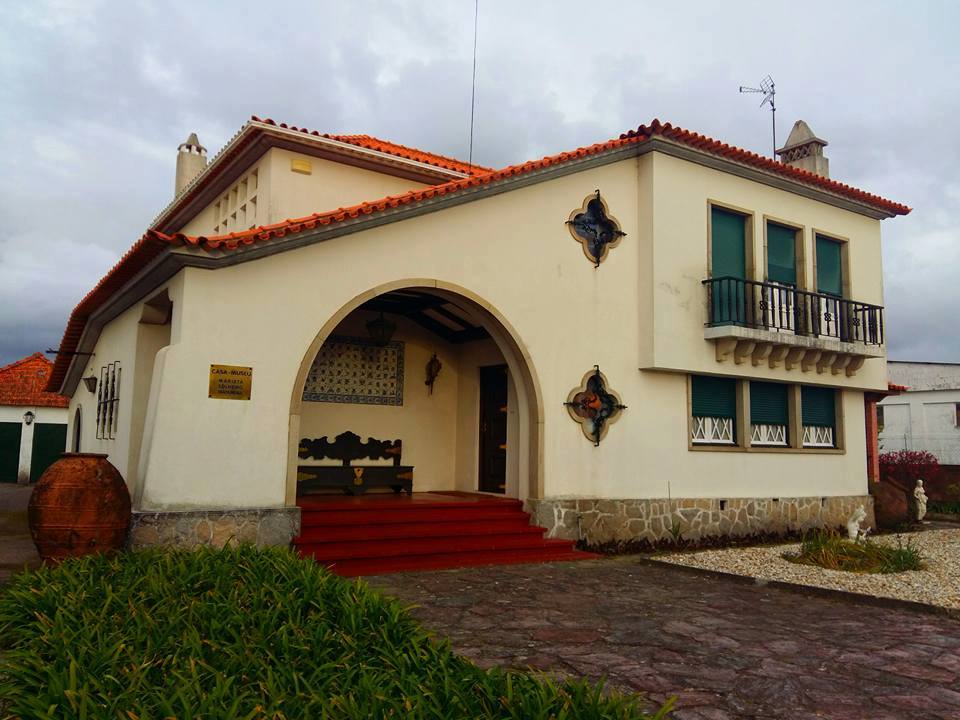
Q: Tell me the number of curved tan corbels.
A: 9